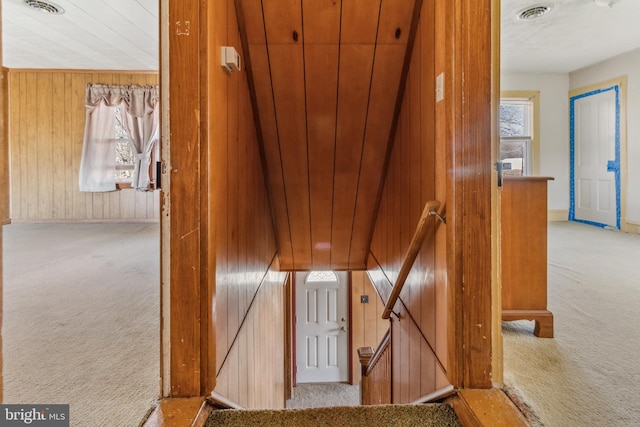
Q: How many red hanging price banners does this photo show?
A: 0